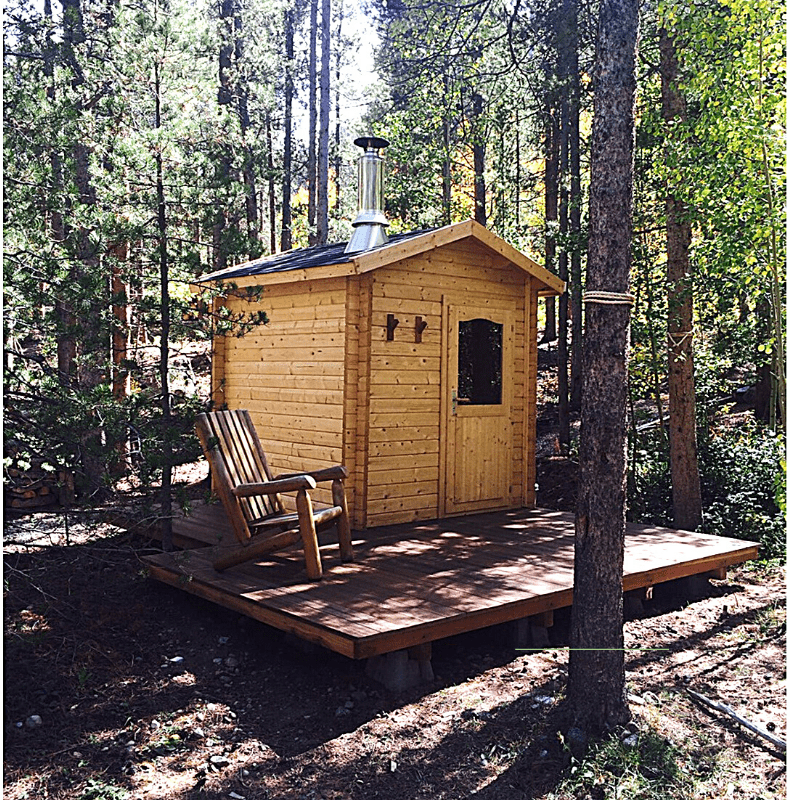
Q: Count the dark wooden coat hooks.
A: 2